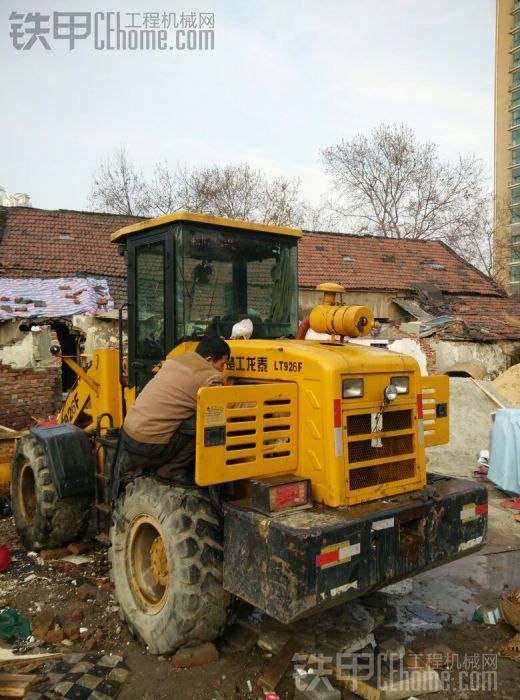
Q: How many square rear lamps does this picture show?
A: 2